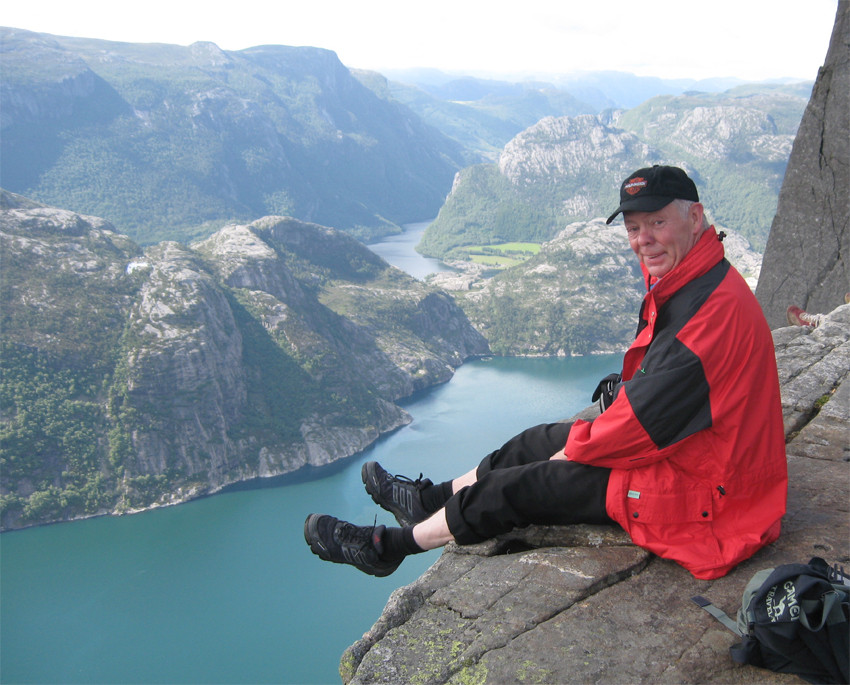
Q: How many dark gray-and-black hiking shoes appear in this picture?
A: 2